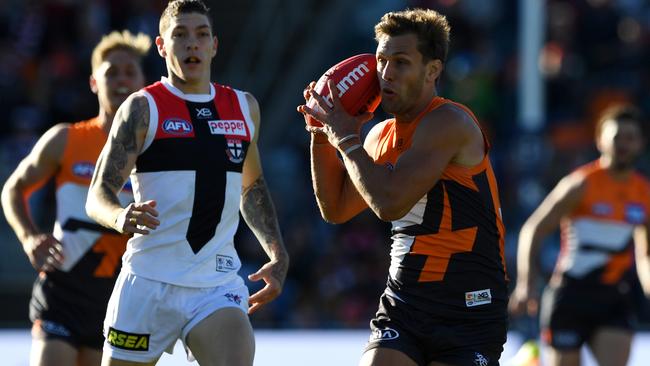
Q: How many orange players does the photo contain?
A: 3